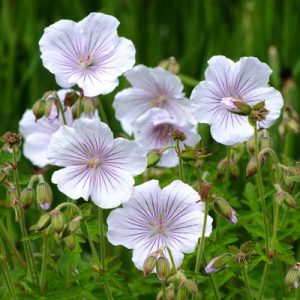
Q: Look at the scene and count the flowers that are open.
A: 7